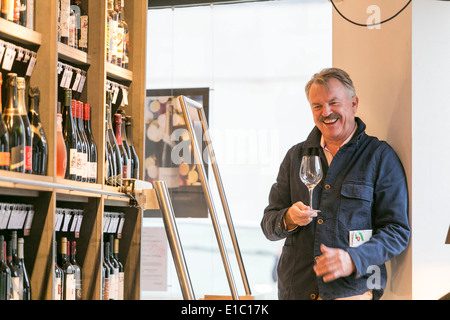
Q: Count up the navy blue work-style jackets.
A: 1